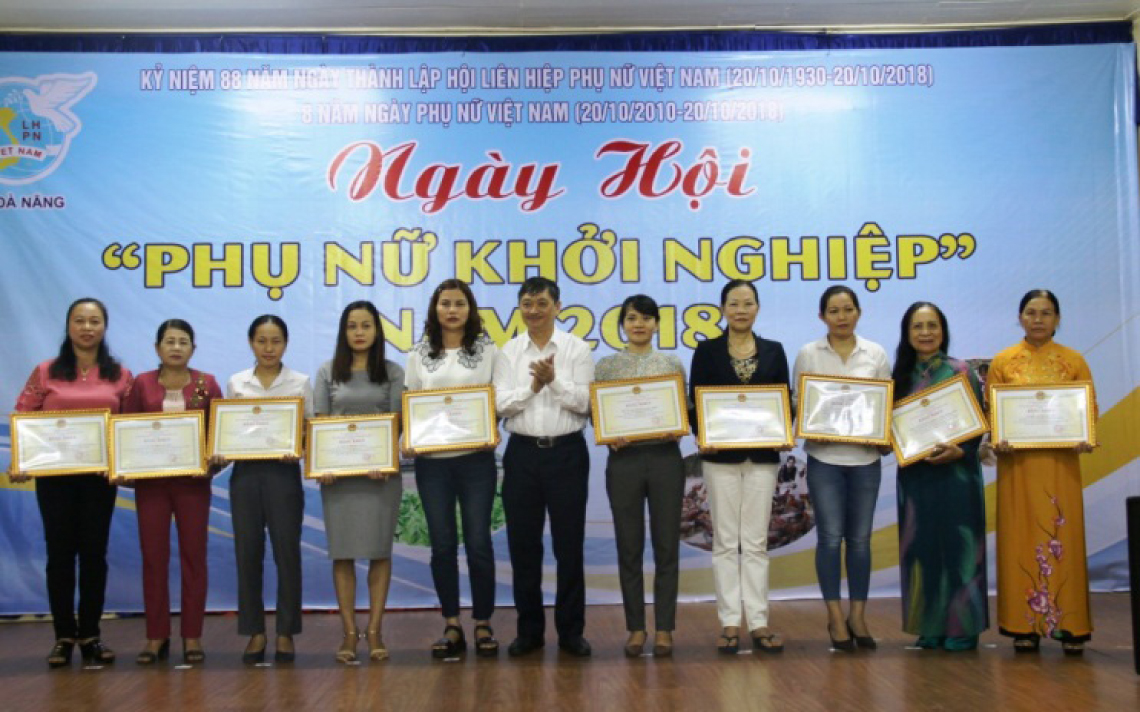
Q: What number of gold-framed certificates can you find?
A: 10